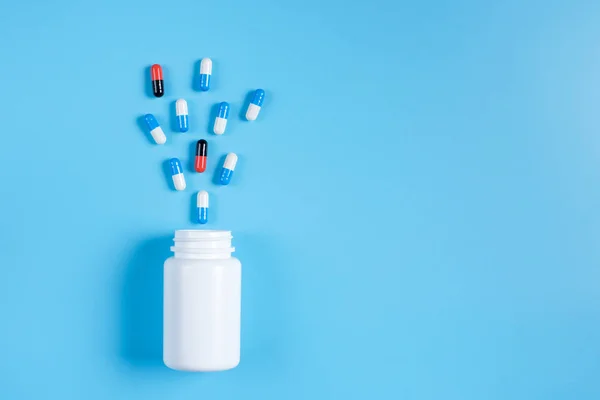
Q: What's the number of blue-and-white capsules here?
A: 8